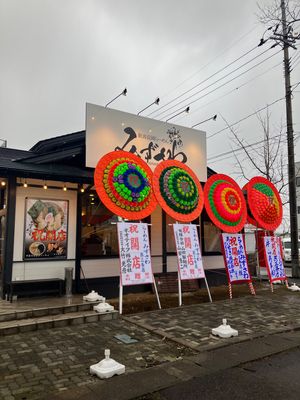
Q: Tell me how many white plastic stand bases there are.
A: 5